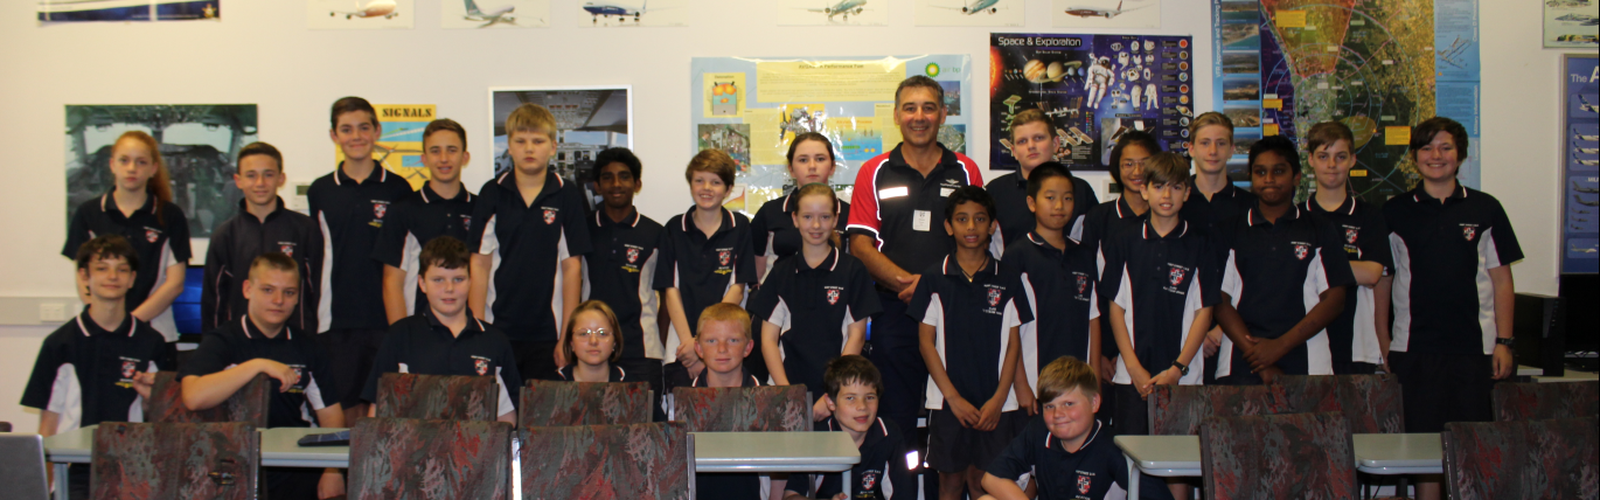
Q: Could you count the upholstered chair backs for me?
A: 12